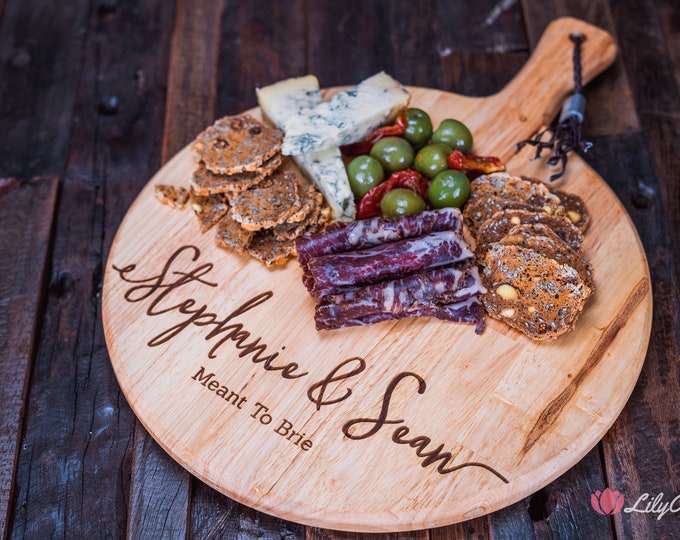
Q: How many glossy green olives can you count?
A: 7